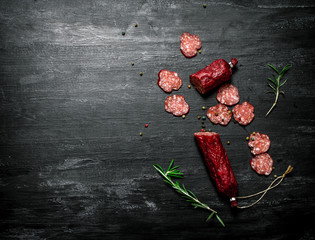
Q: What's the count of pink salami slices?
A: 8